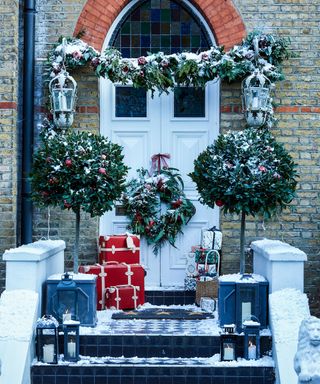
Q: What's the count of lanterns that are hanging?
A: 2